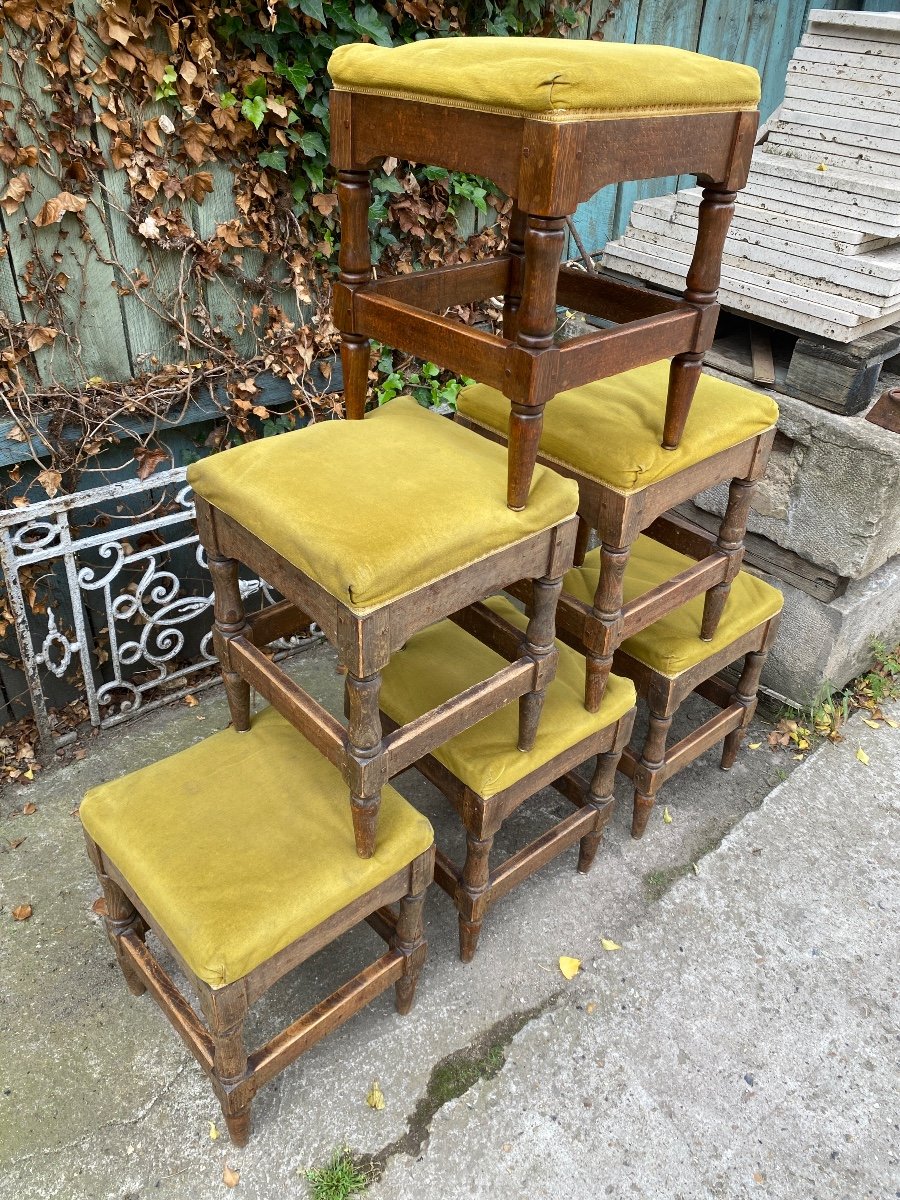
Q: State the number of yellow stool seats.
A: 6